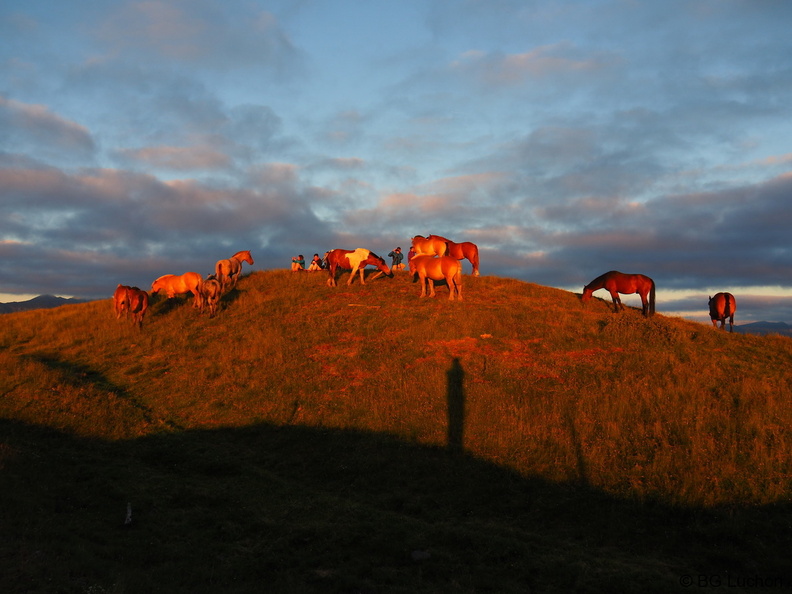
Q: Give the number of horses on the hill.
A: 11